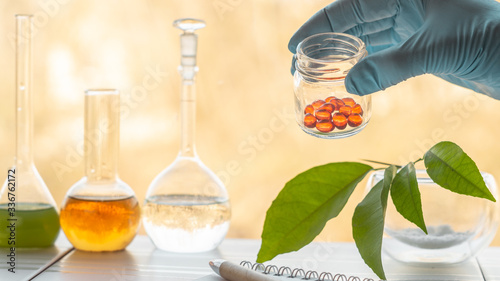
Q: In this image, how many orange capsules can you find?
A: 13